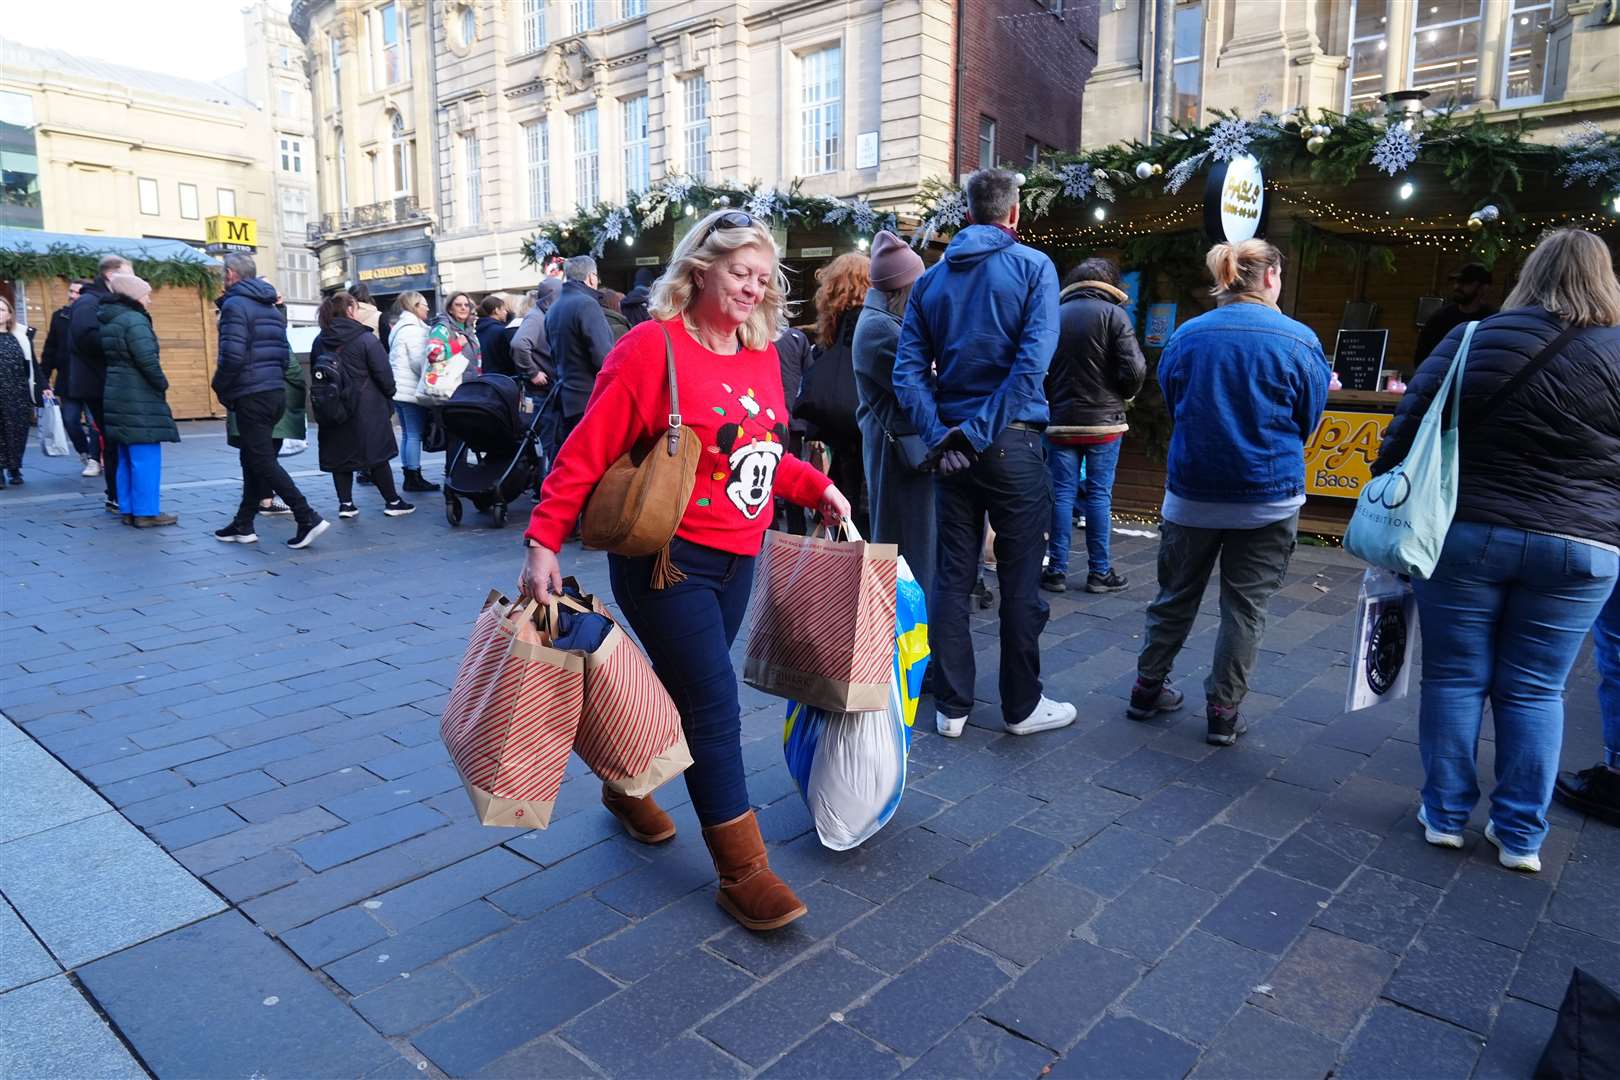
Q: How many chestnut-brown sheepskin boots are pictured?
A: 2